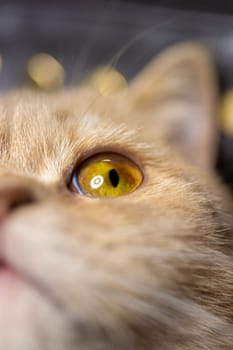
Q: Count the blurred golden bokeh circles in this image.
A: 3